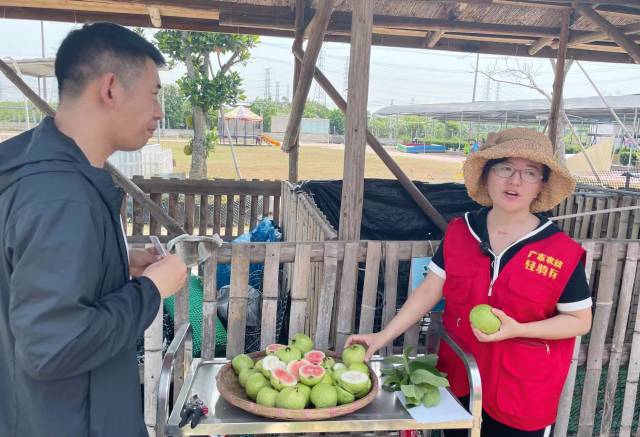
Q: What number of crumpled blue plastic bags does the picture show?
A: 1